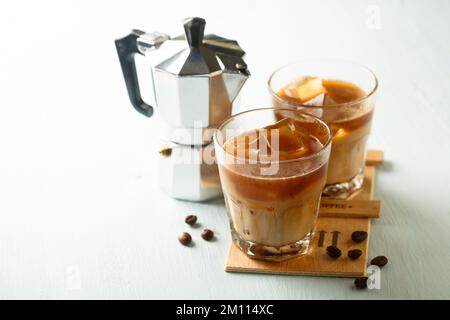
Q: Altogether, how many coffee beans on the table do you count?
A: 8